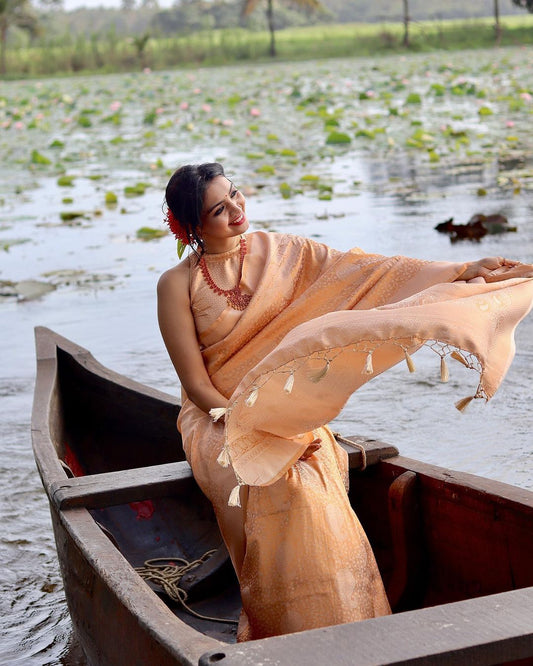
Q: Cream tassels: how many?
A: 11